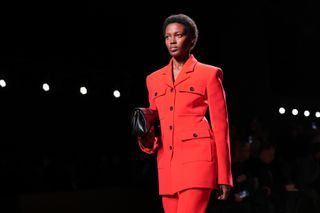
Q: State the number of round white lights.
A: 8